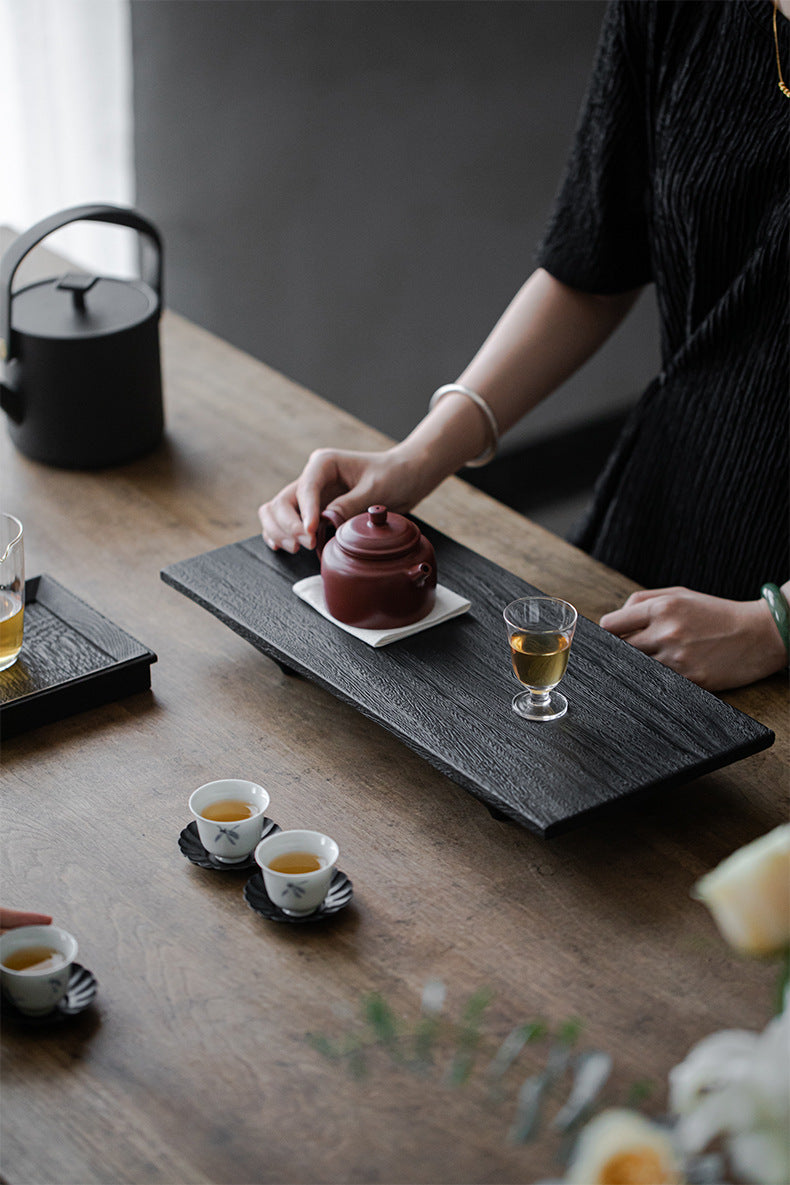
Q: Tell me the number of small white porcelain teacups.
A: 3